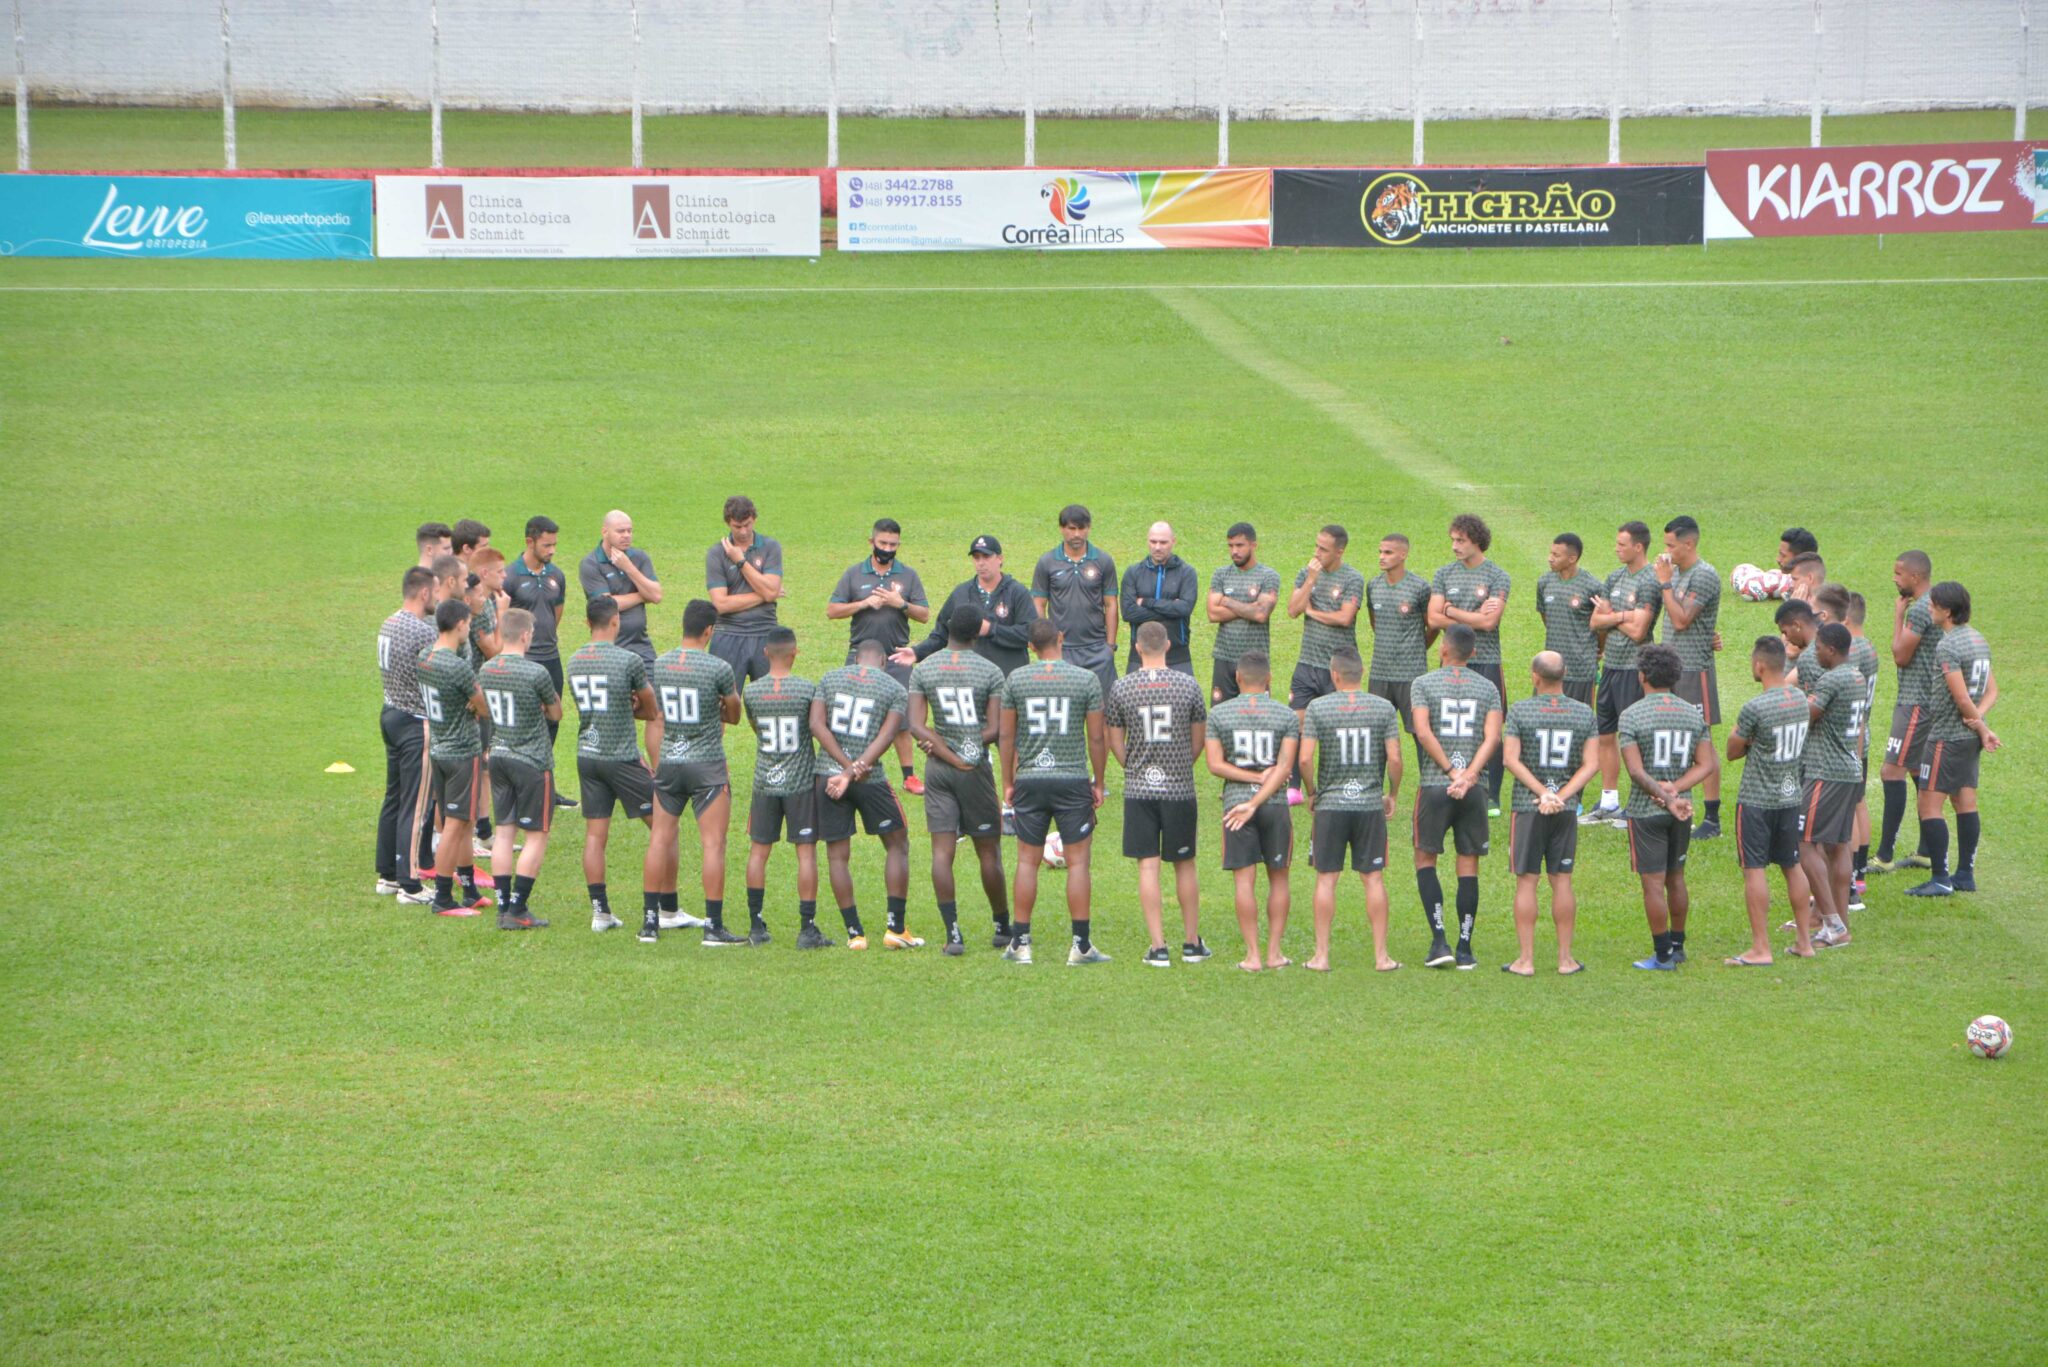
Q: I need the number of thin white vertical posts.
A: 11